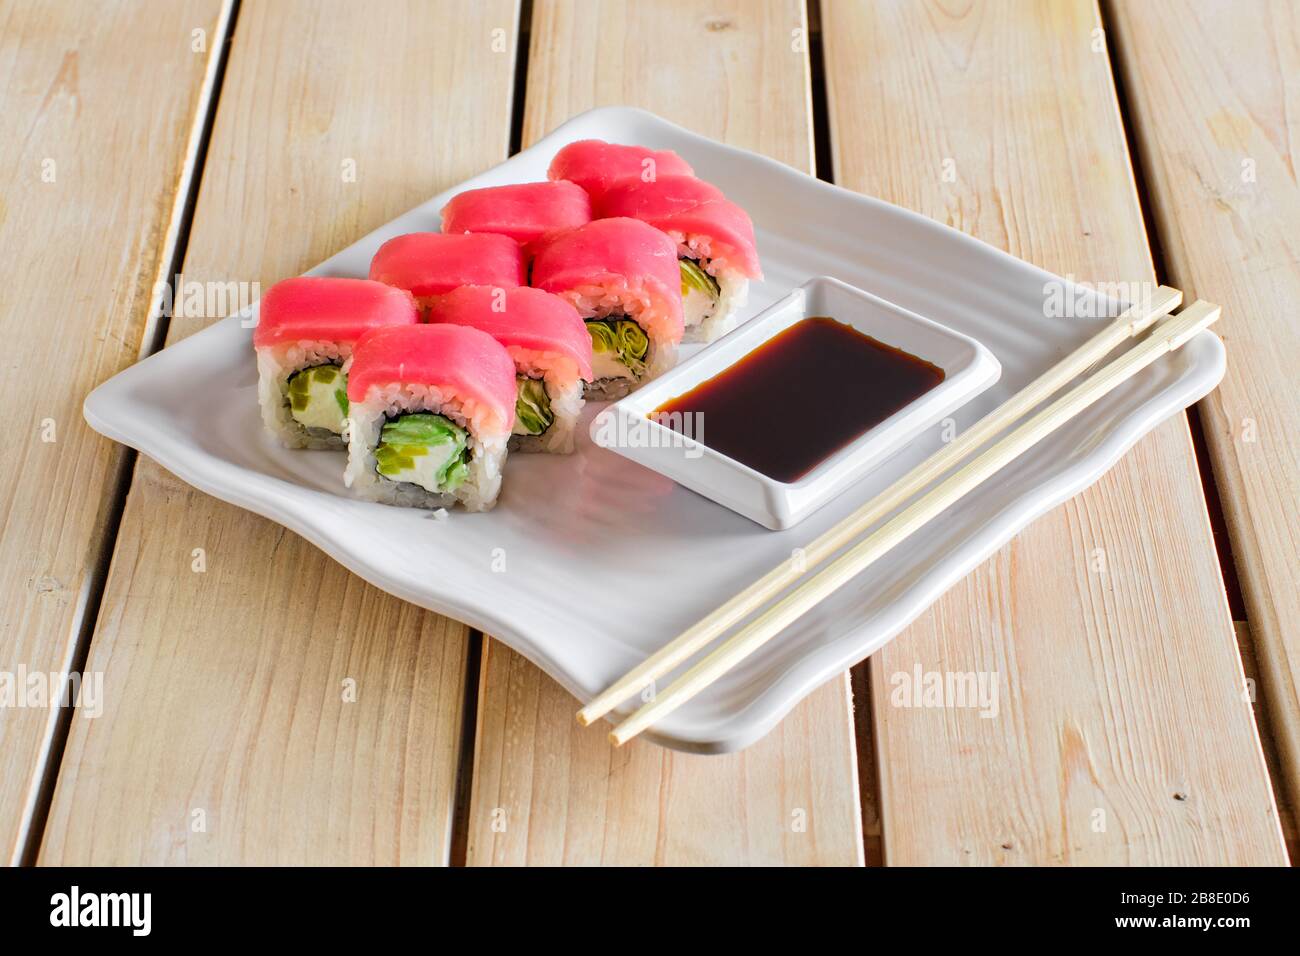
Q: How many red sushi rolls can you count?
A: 8